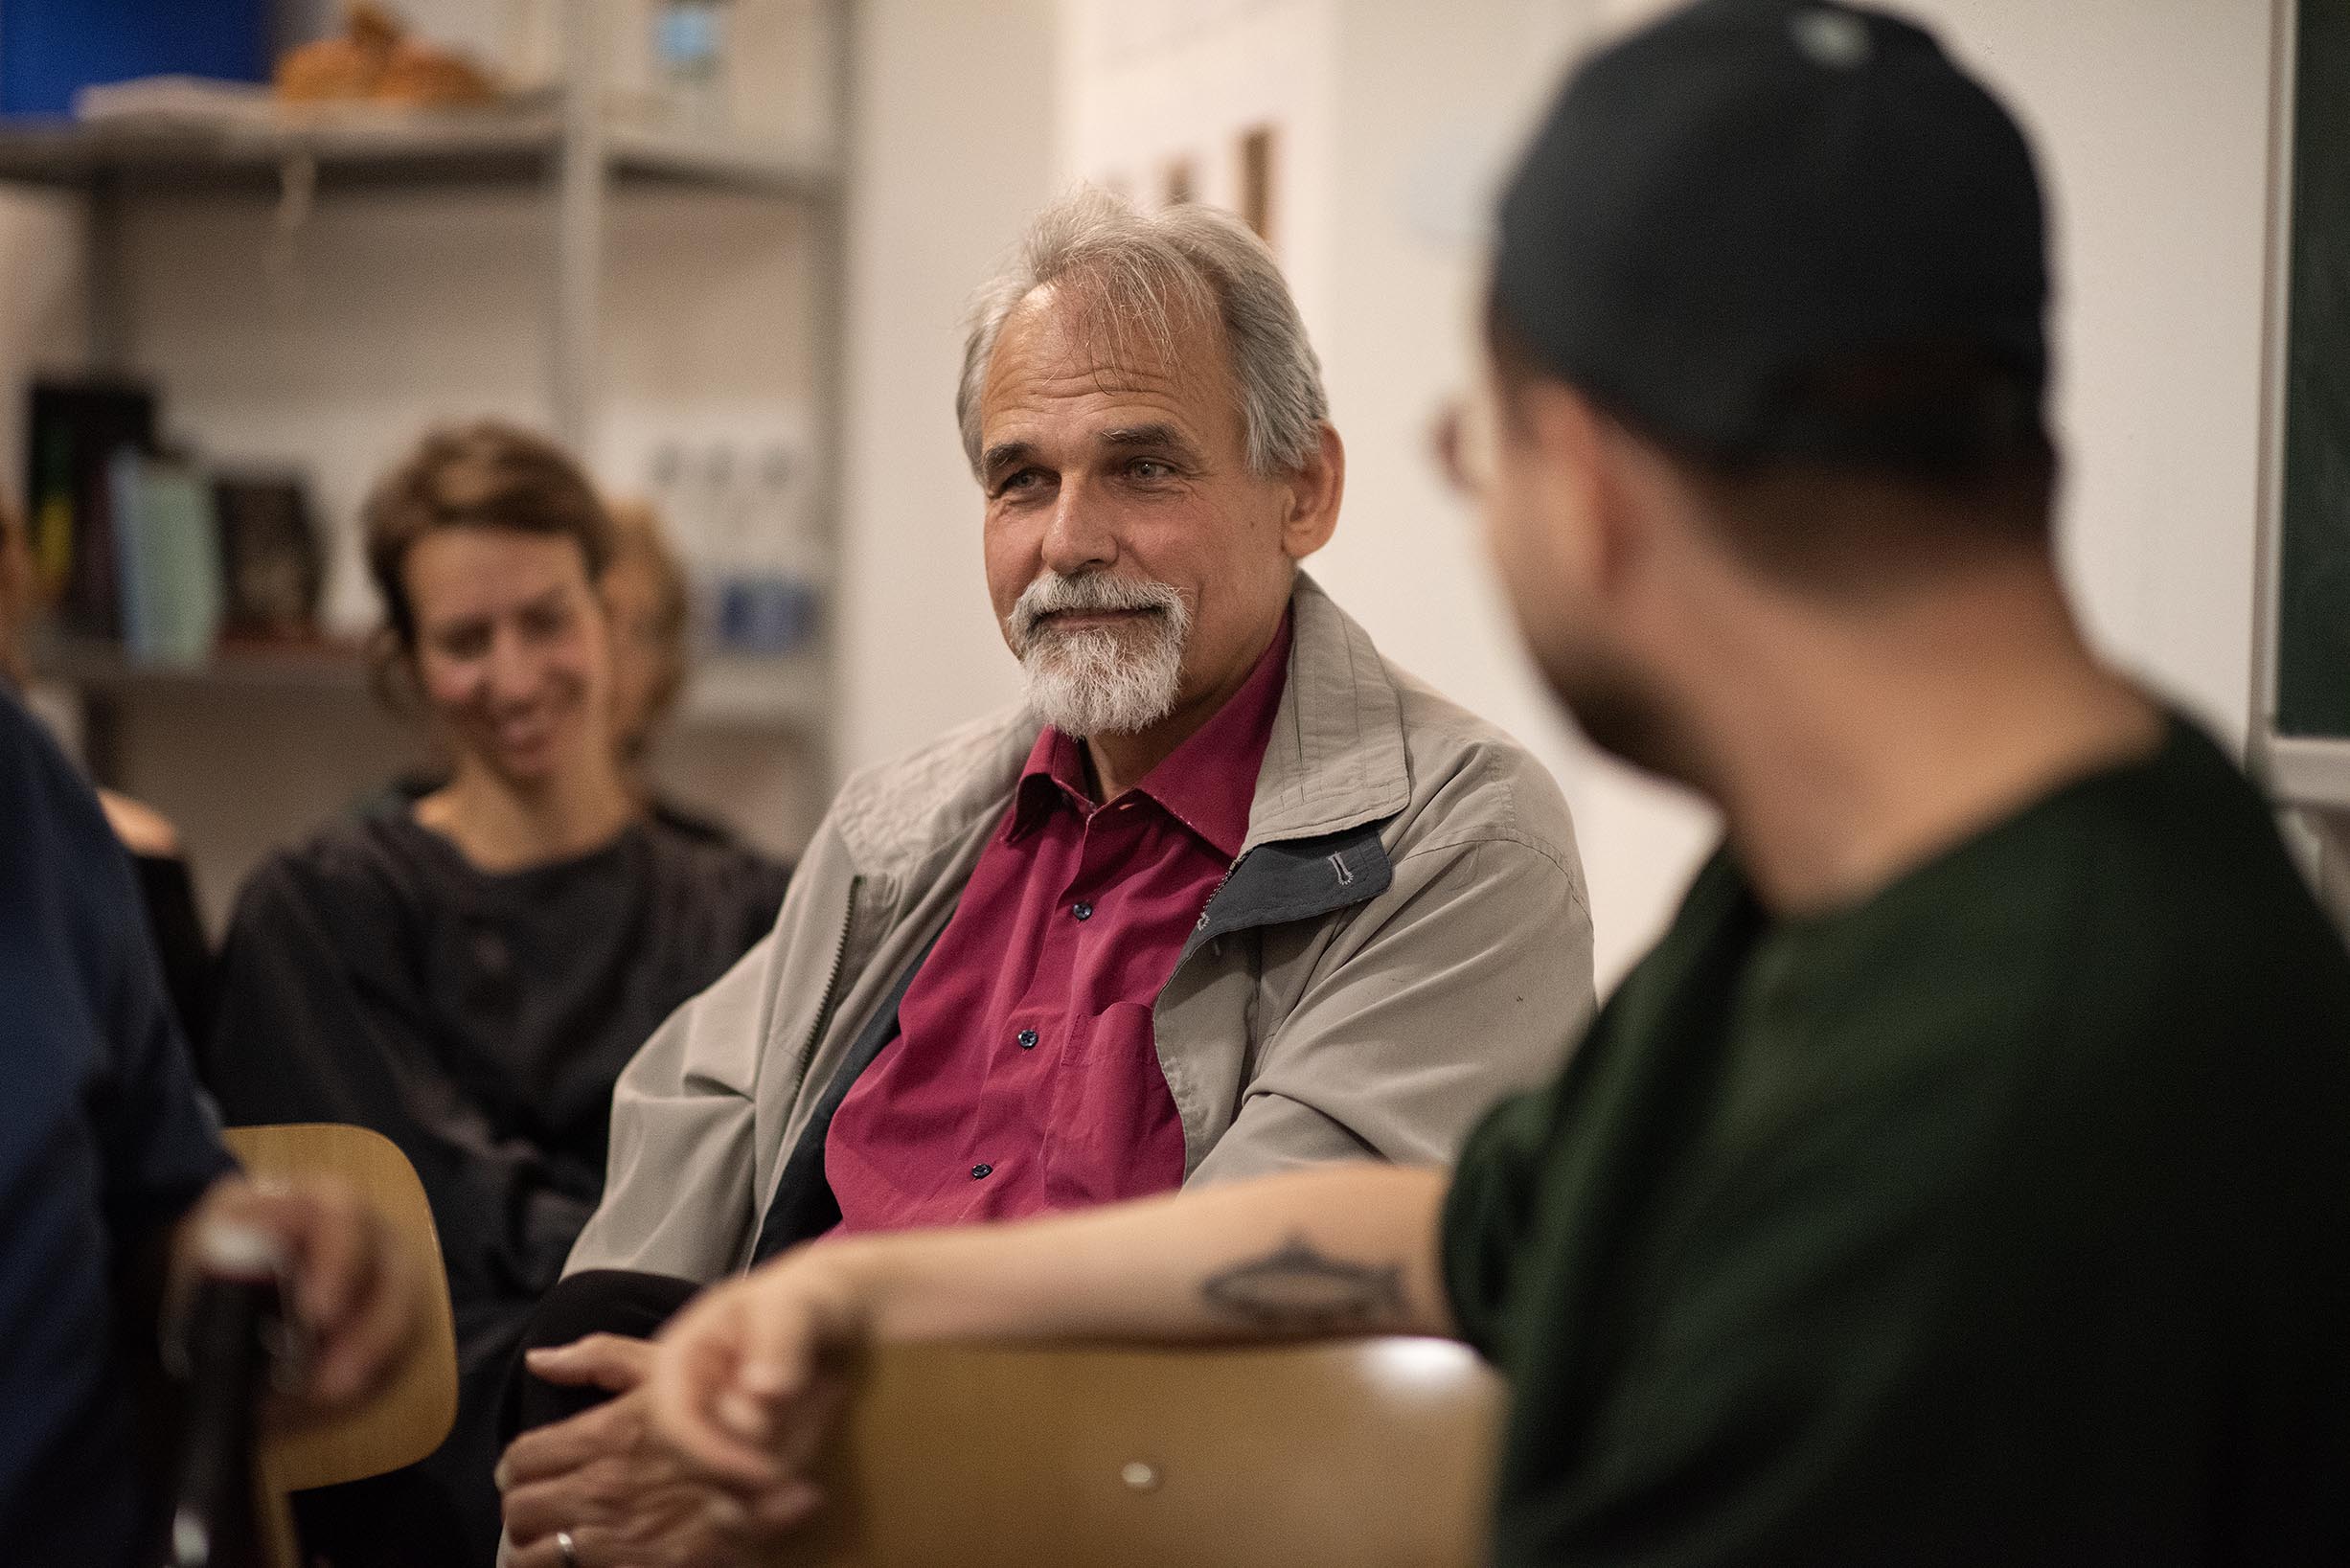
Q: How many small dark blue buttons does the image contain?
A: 3